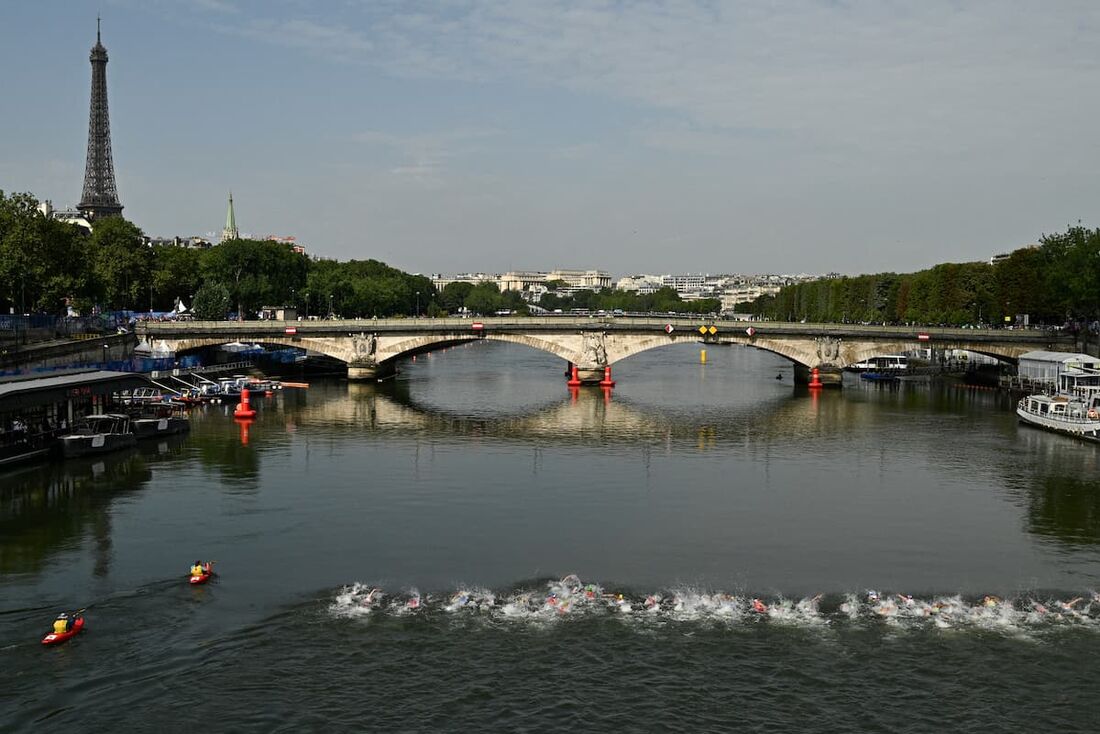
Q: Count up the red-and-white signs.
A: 5